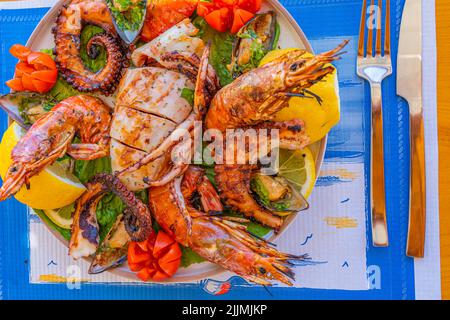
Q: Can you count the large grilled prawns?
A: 3